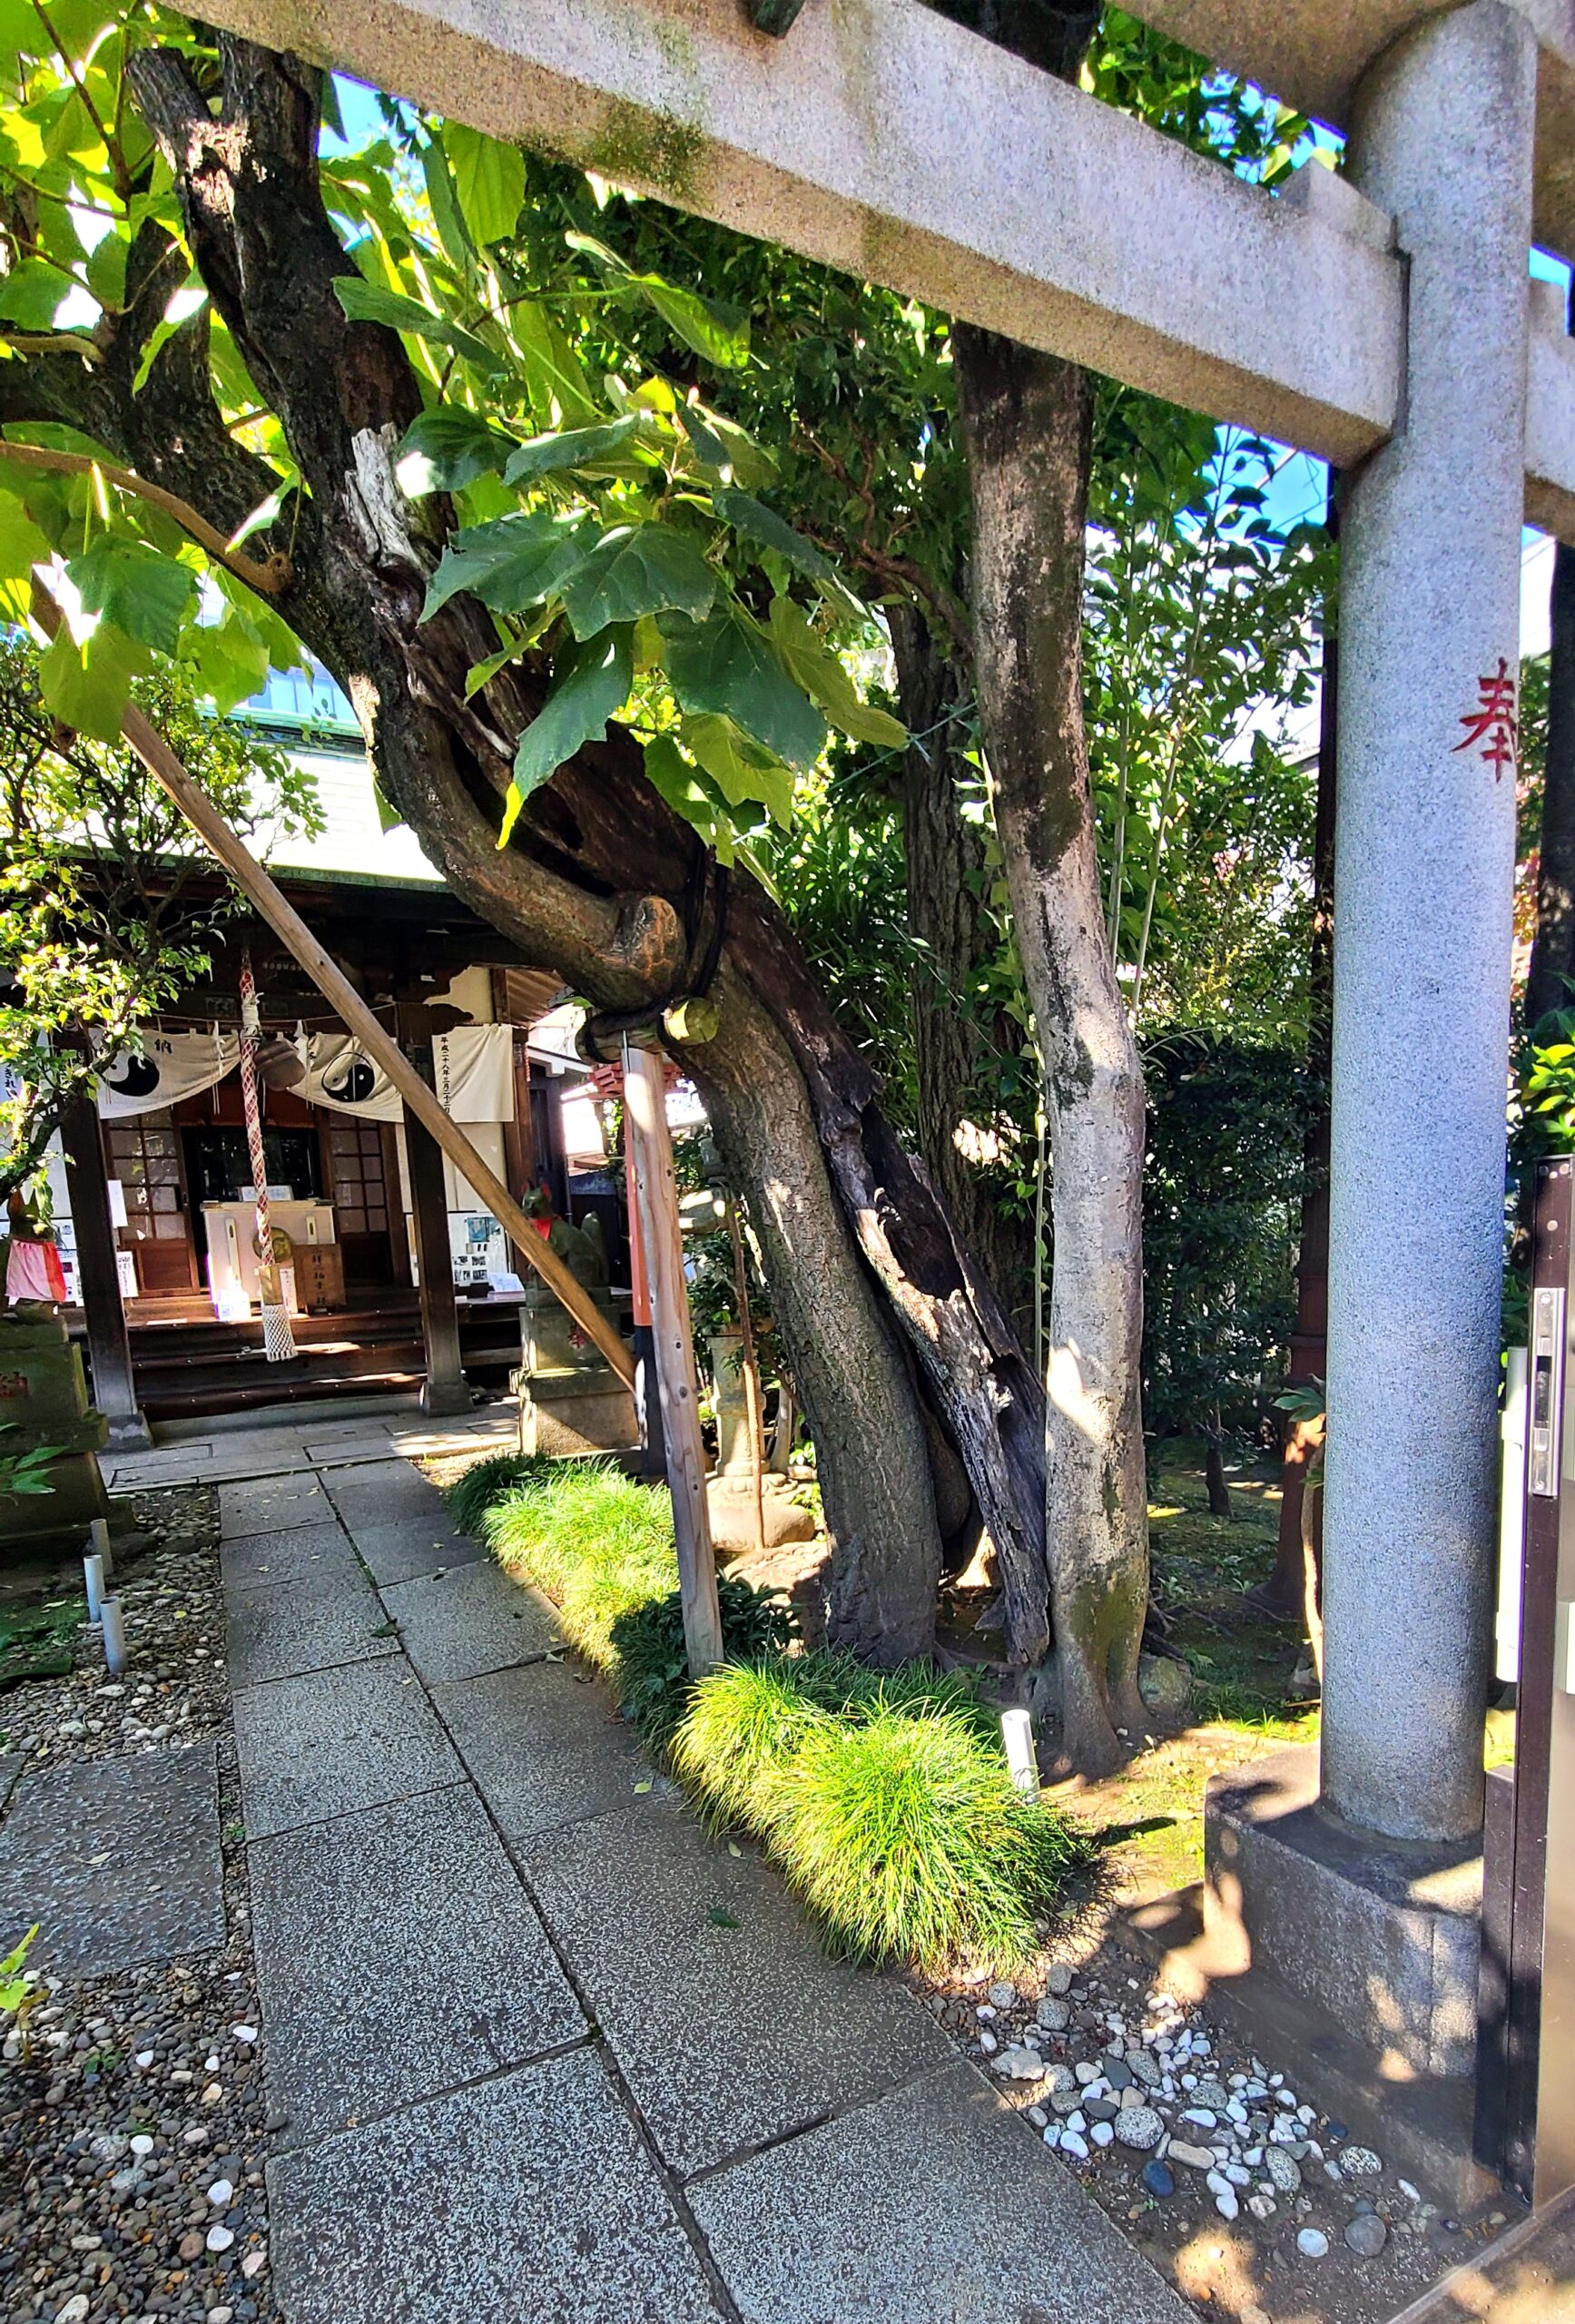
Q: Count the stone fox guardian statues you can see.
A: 2